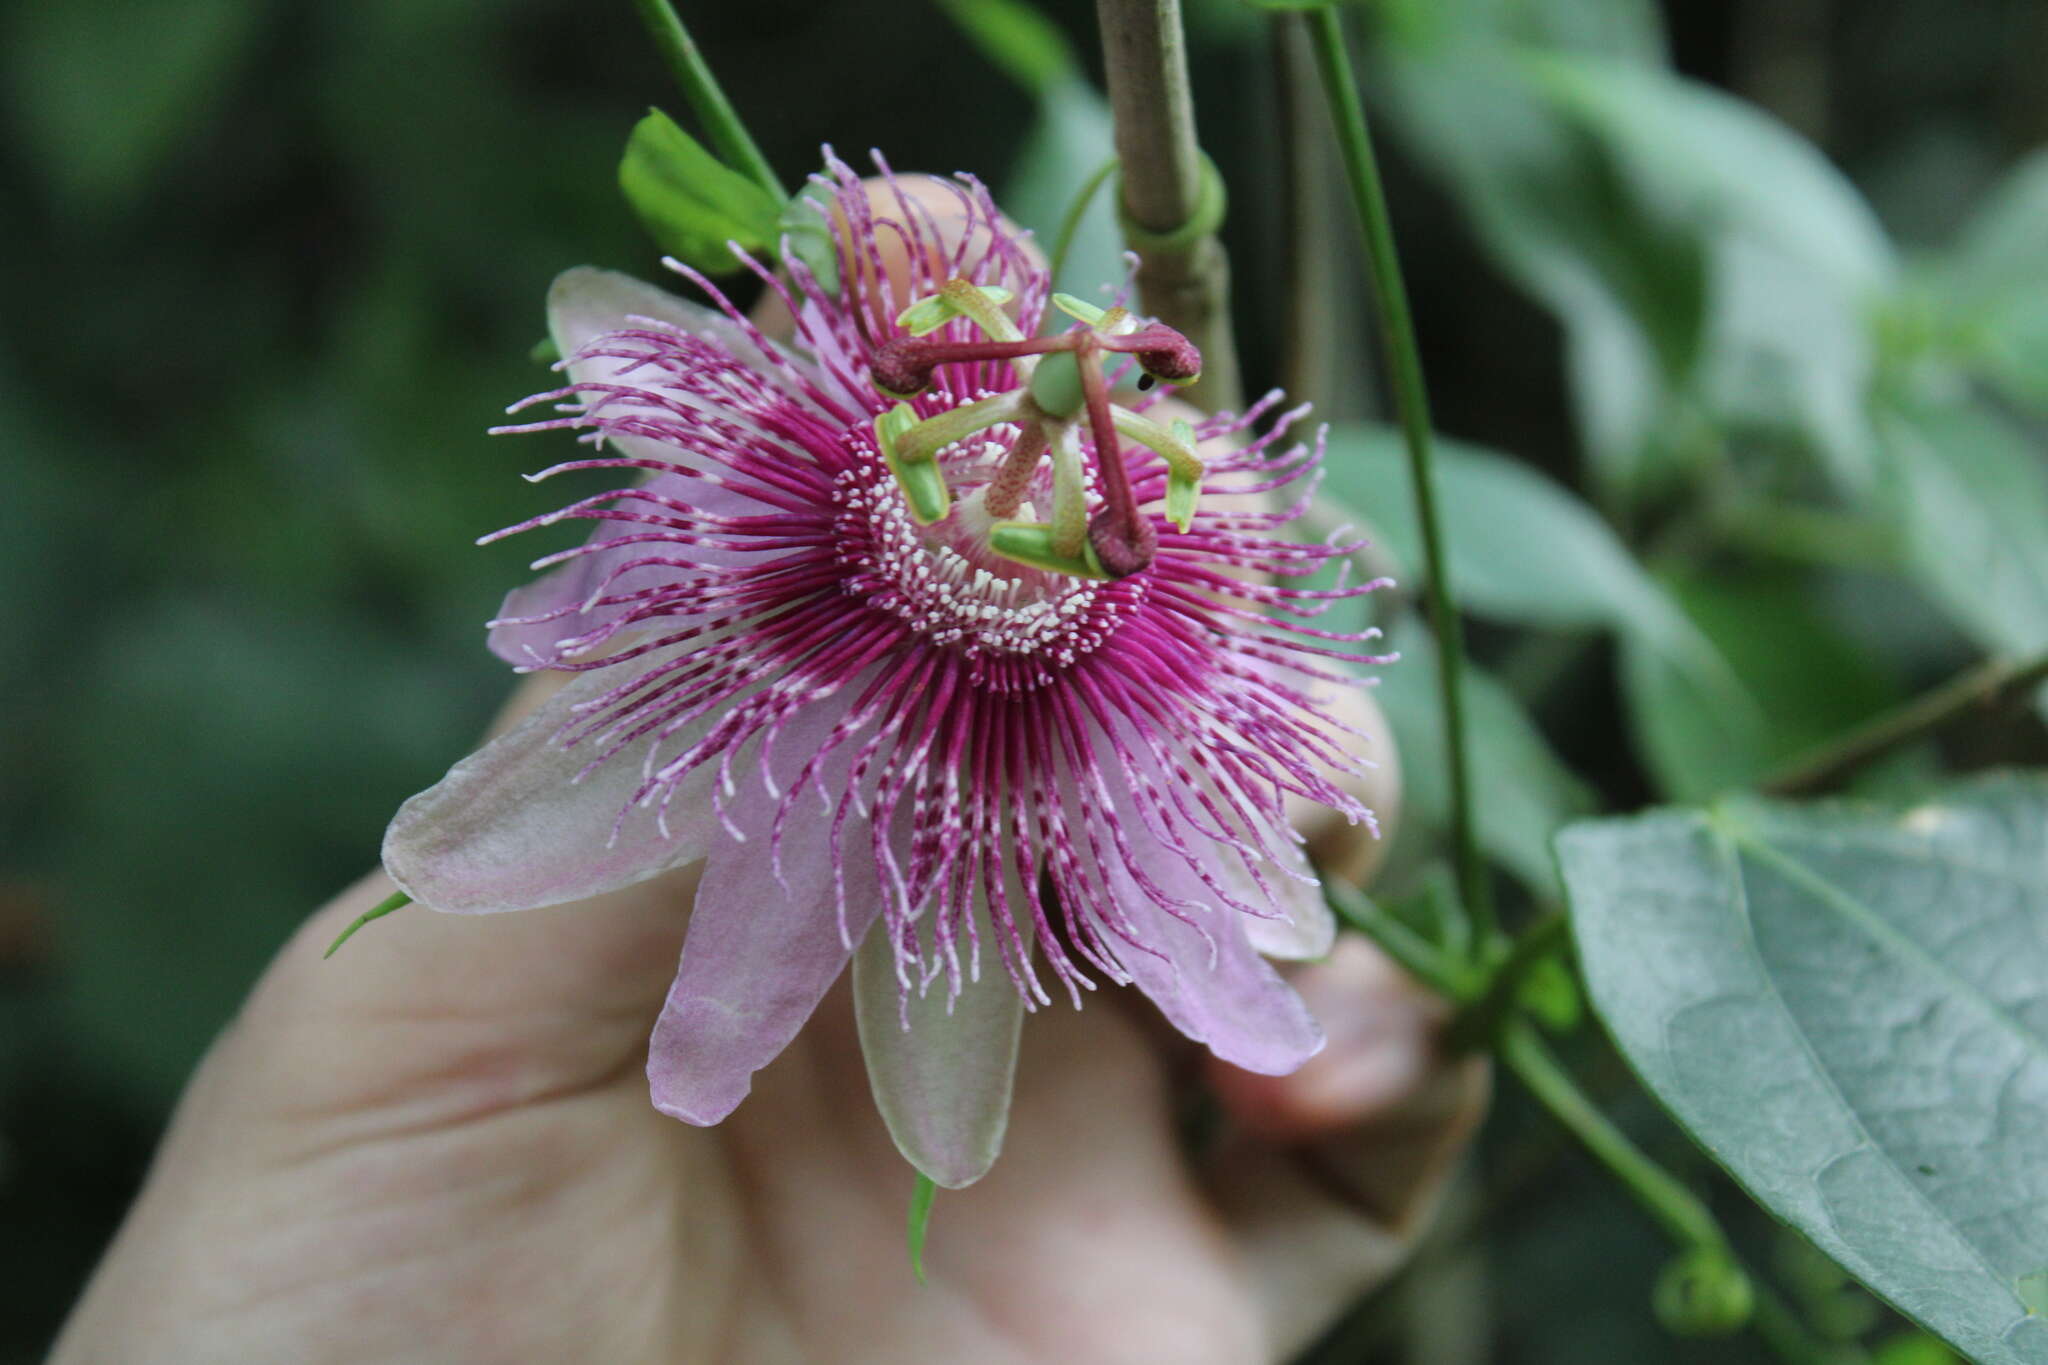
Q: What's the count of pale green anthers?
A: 5